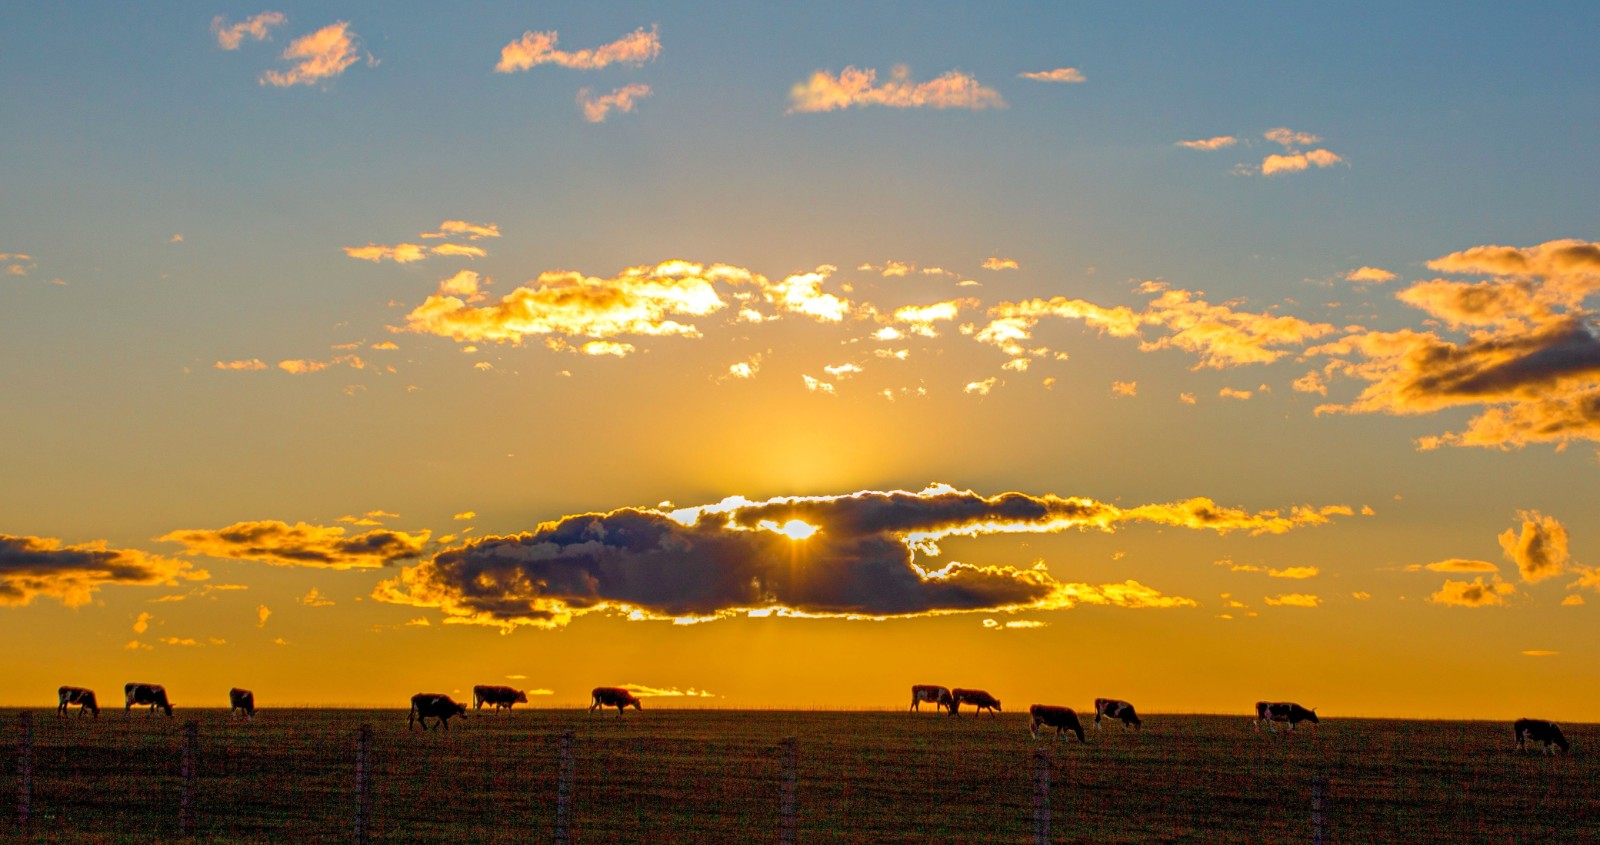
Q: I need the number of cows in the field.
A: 12